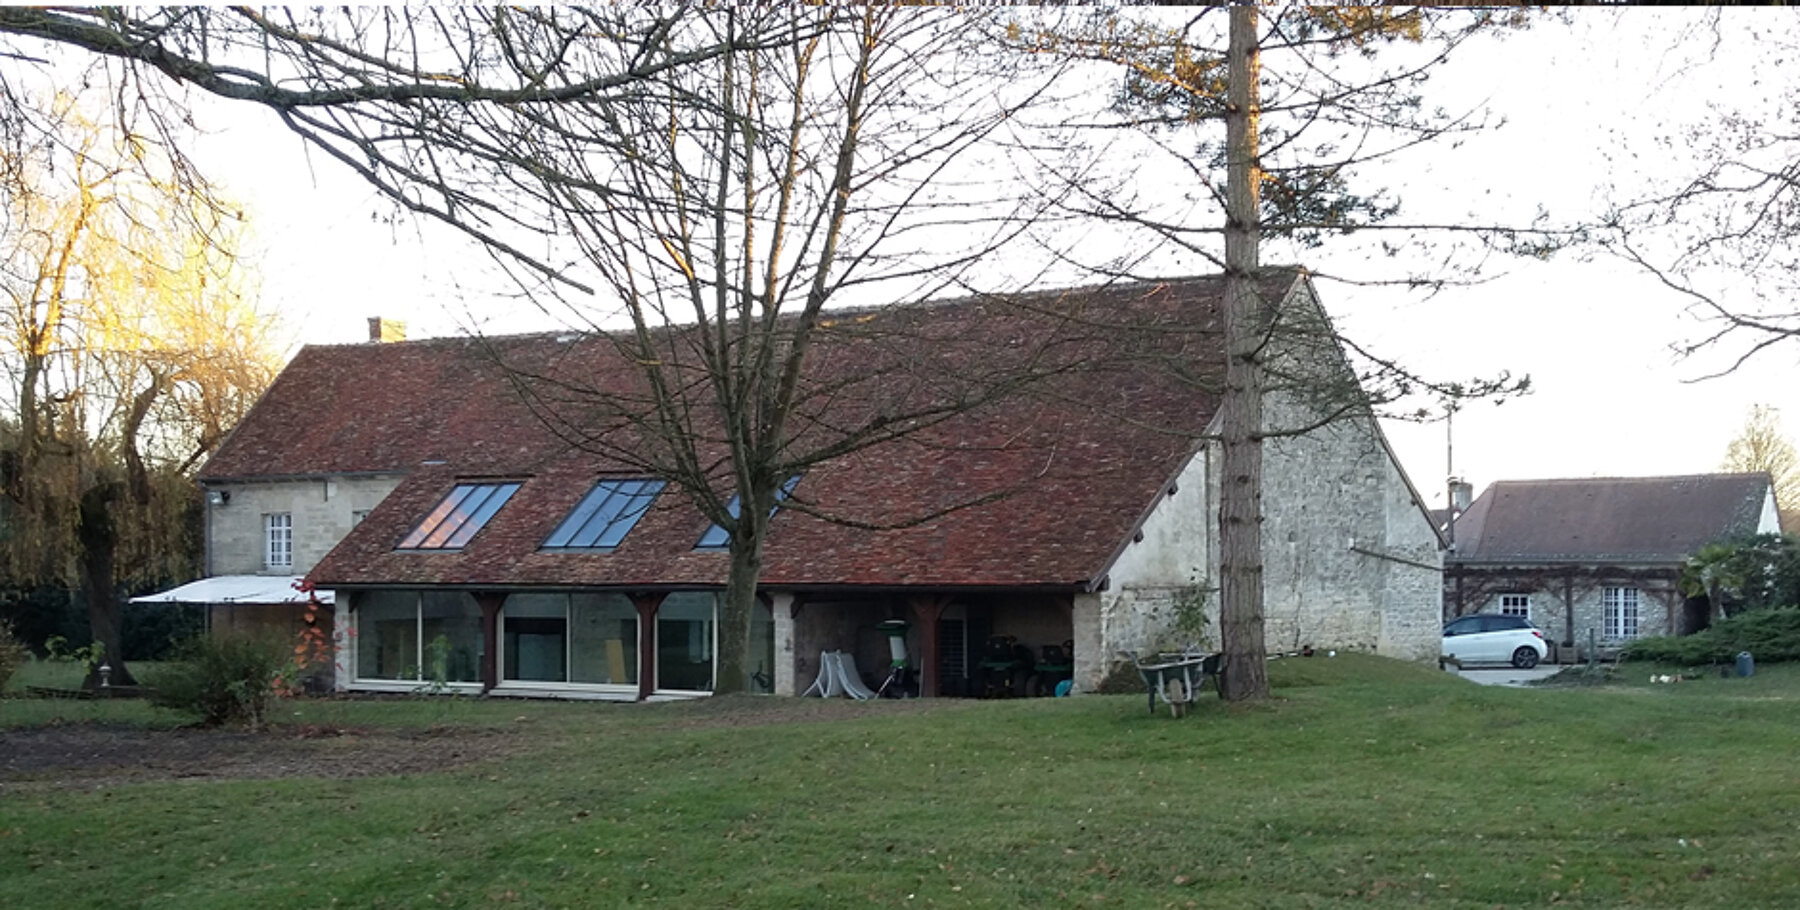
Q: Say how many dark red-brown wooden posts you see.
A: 3